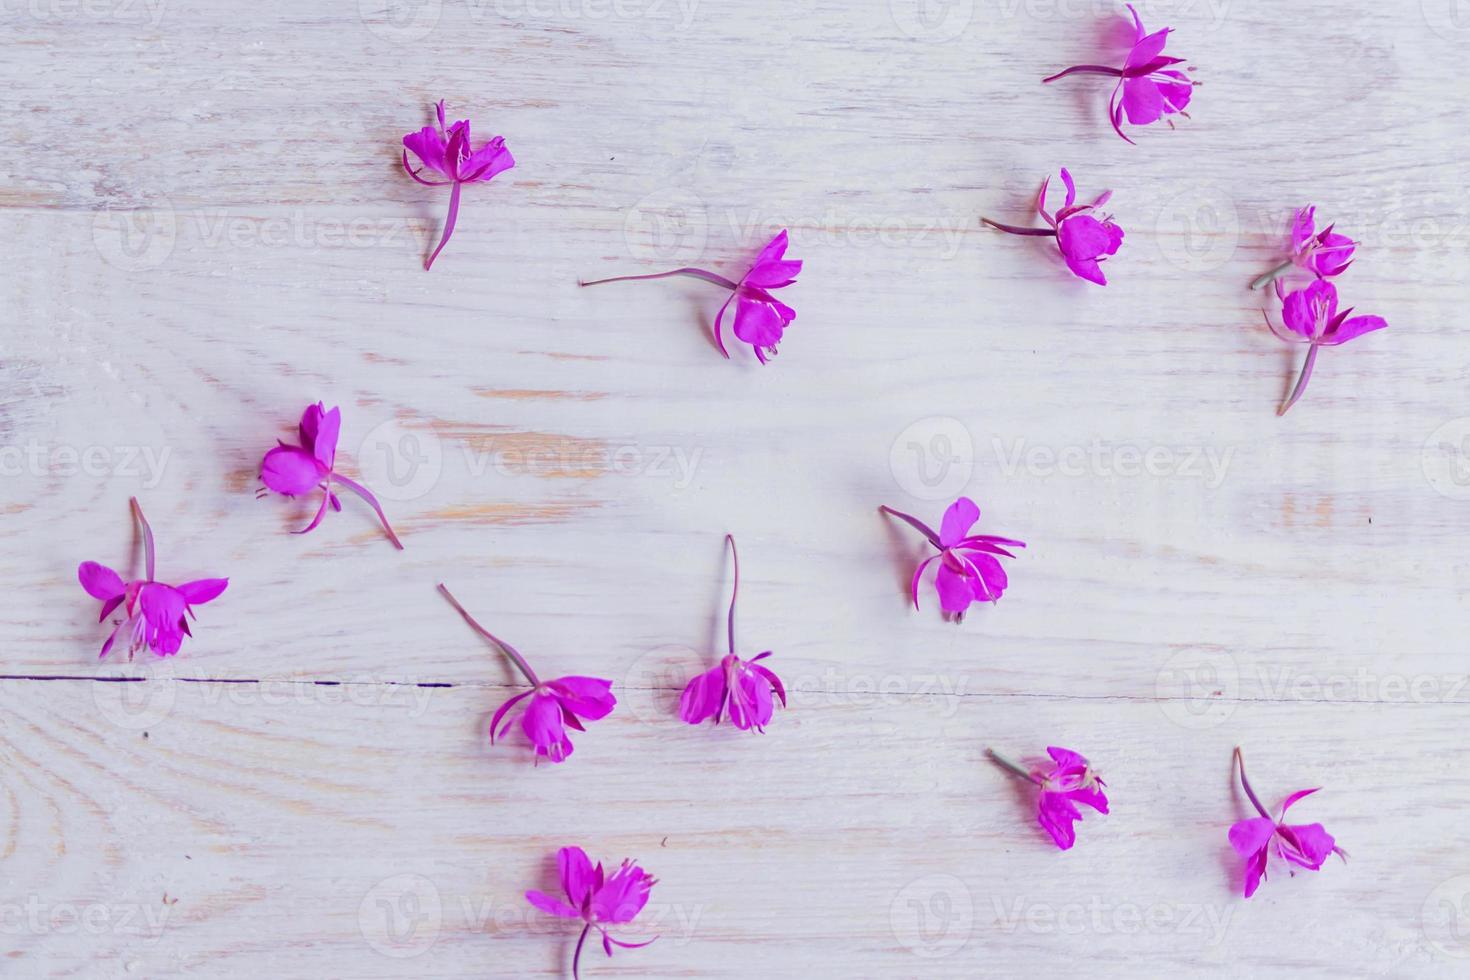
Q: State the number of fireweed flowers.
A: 14